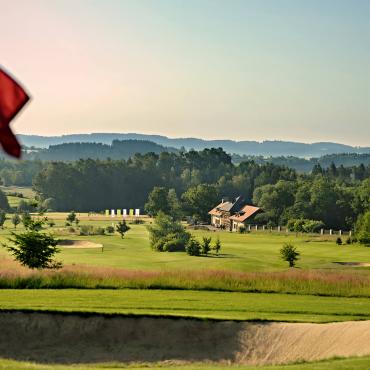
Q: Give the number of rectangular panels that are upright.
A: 6